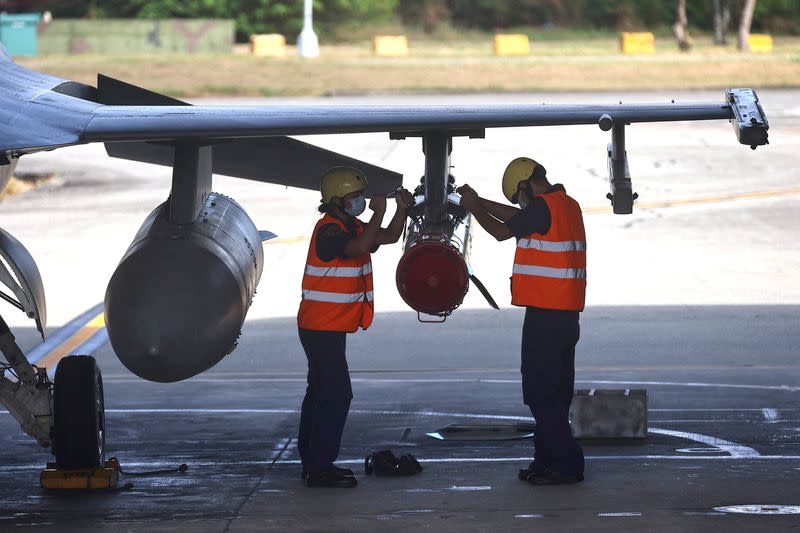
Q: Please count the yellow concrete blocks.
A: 5